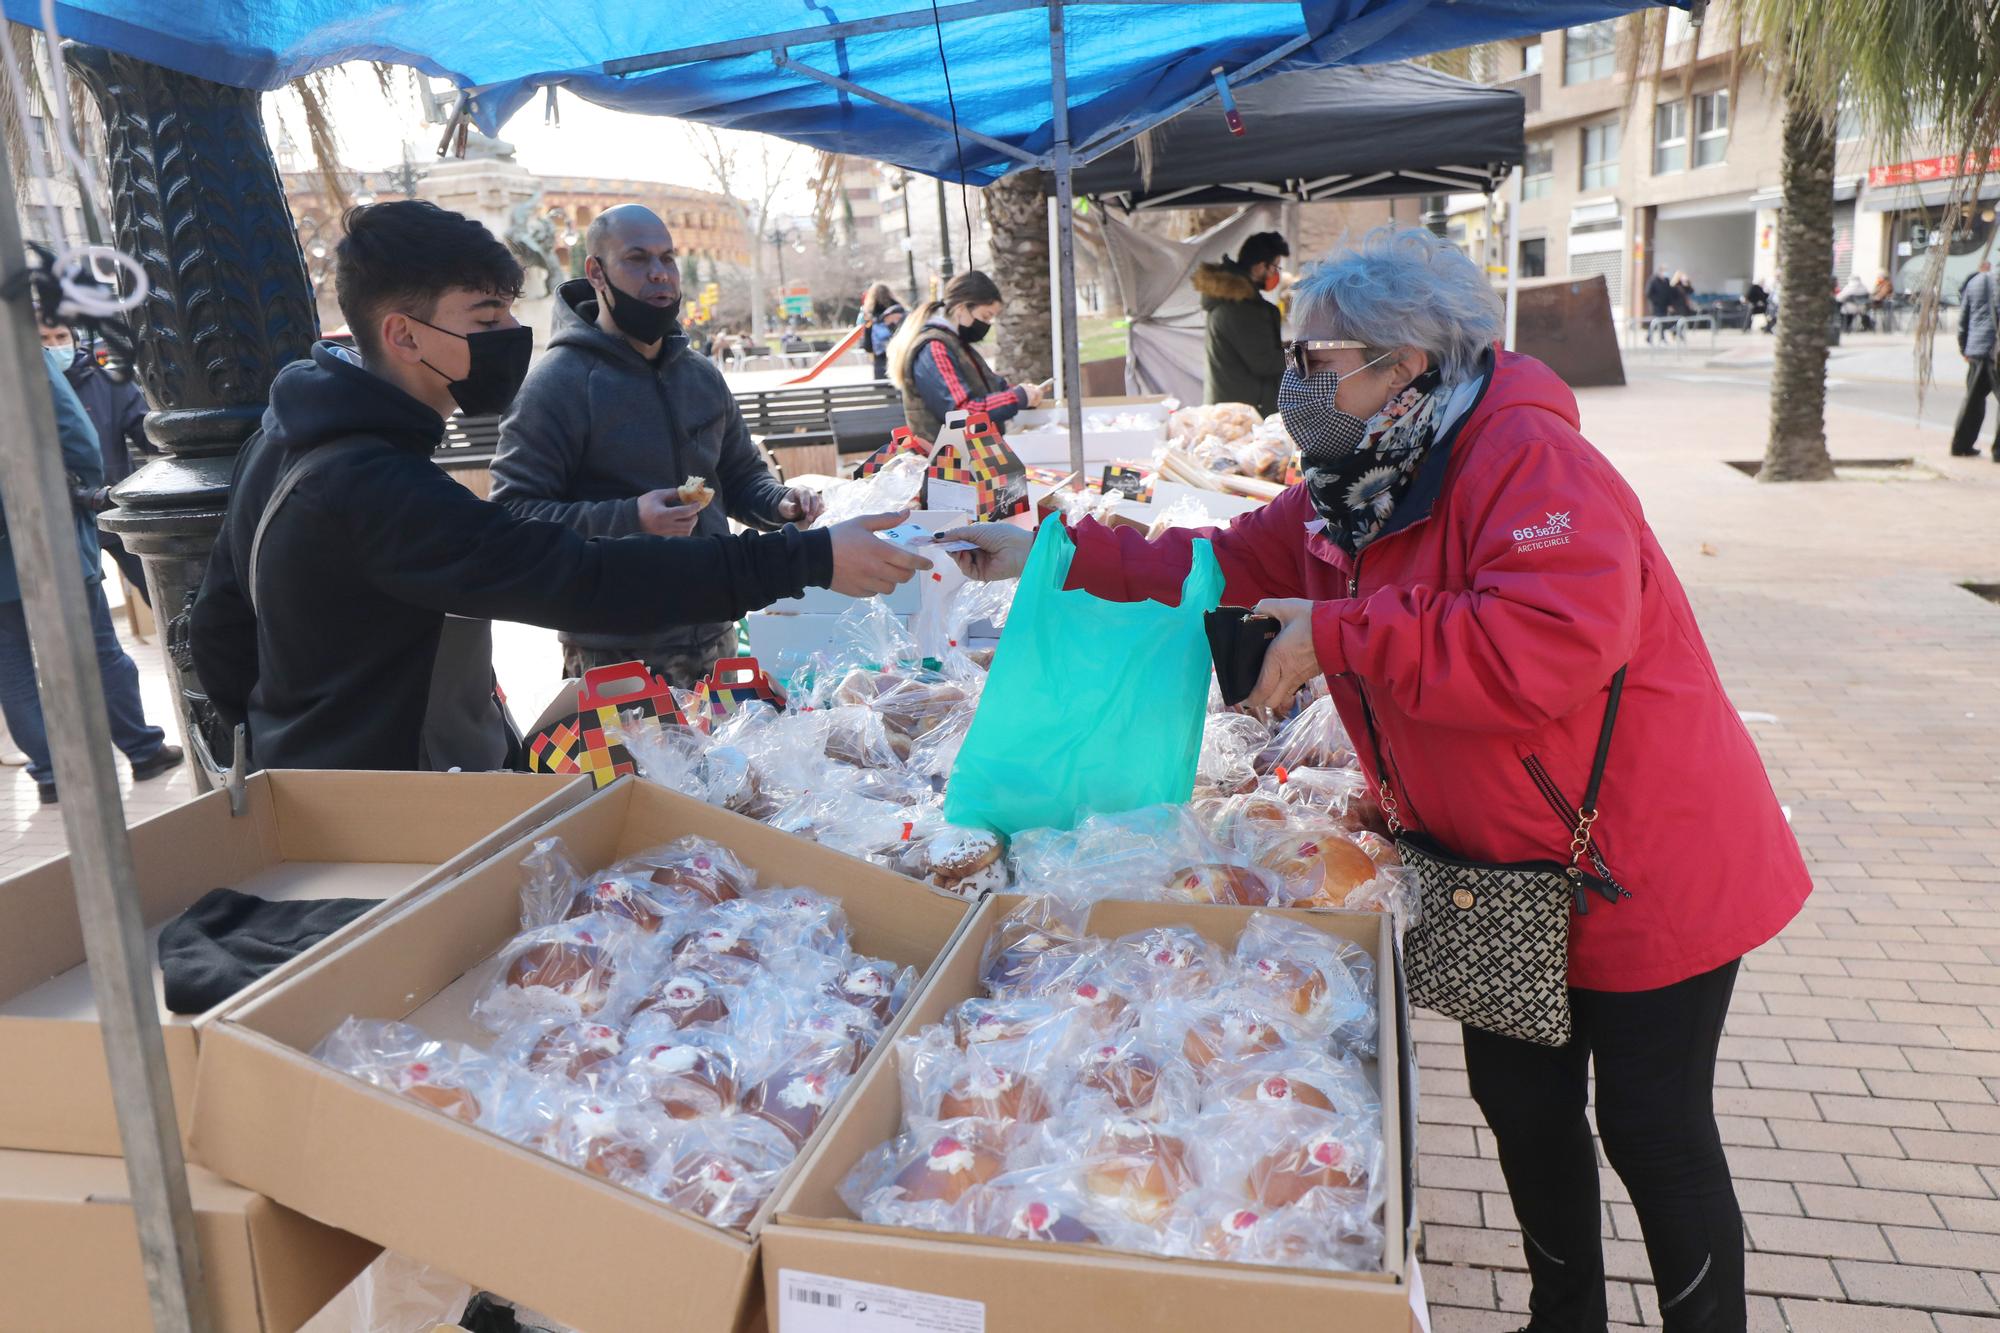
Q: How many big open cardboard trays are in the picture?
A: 3